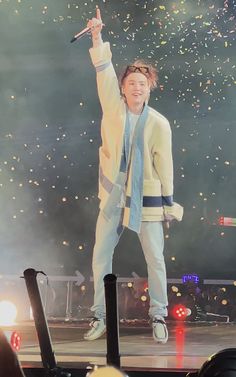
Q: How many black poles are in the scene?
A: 2